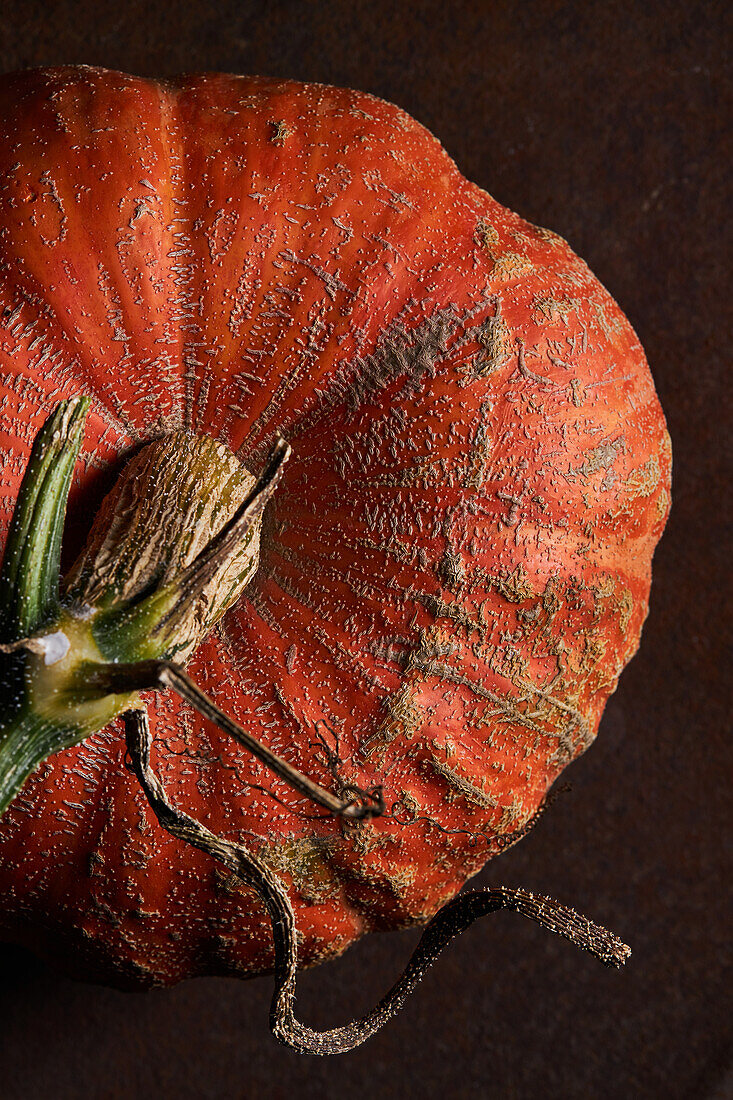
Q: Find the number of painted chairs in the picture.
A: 0